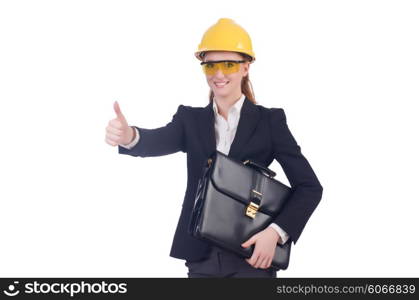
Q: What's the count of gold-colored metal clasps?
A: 1